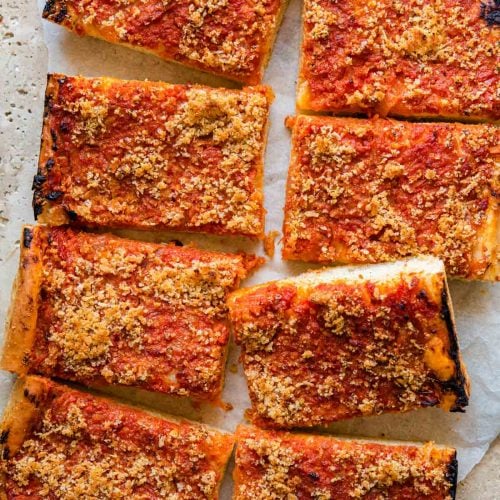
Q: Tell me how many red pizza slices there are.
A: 8